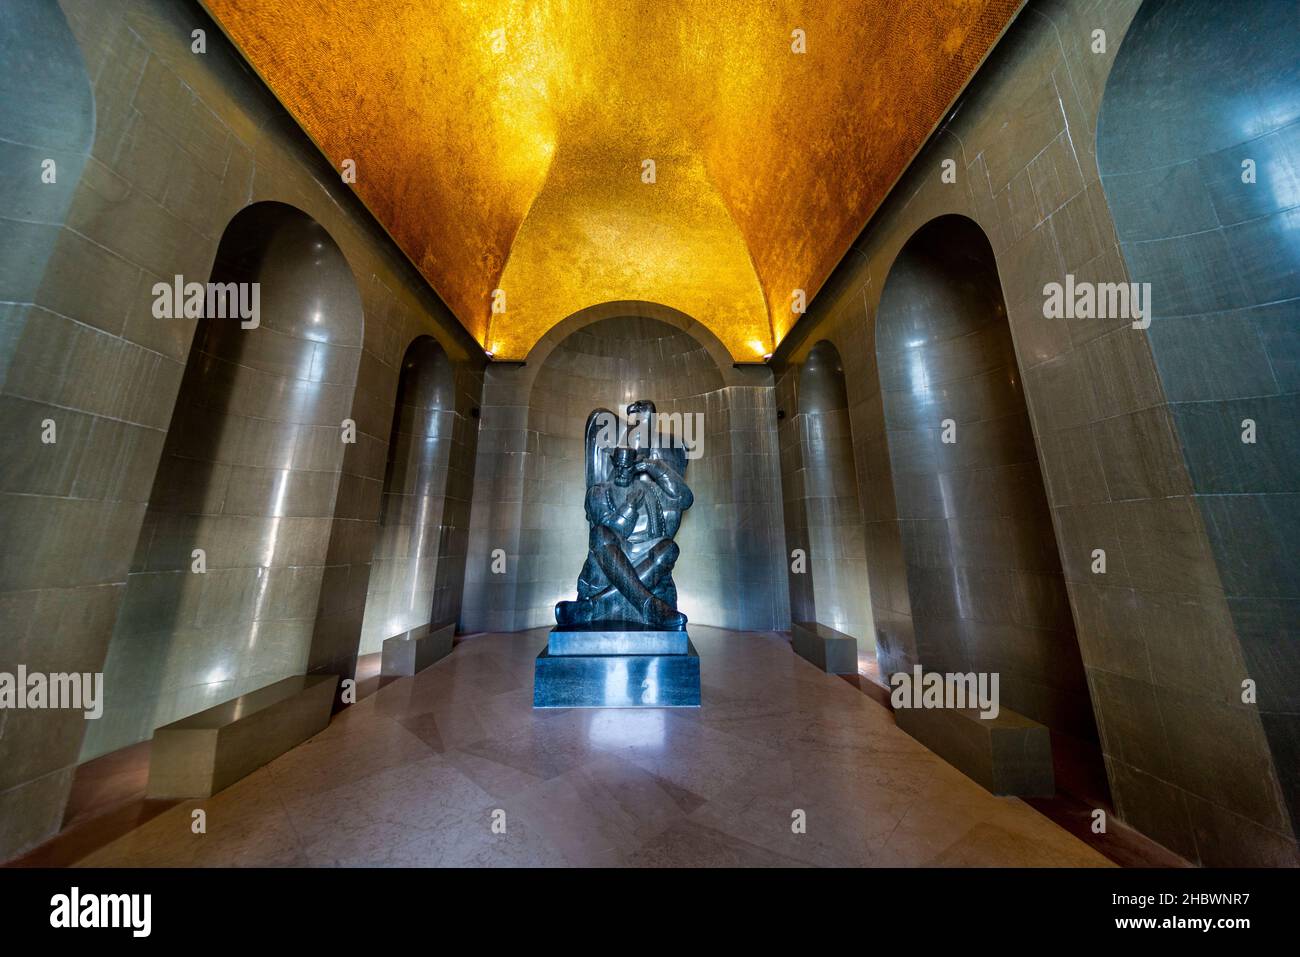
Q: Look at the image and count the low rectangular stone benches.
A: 4